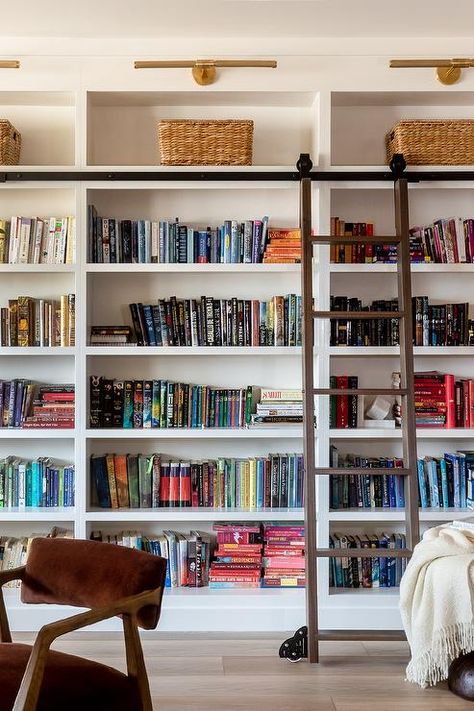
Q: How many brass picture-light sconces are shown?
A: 3